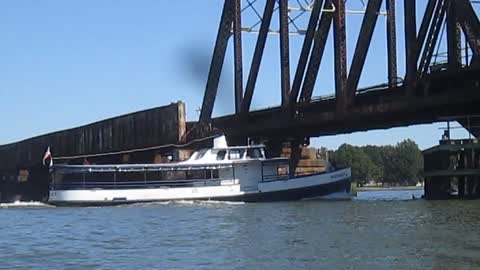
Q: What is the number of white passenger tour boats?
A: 1